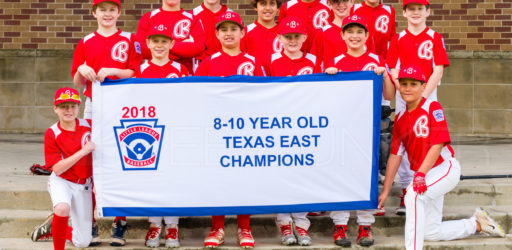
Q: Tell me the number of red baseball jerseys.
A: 14